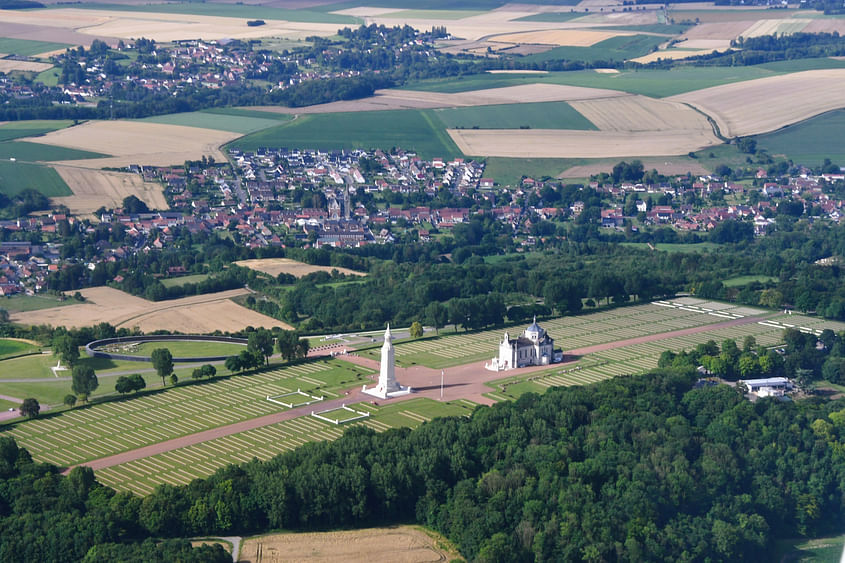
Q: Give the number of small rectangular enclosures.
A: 2